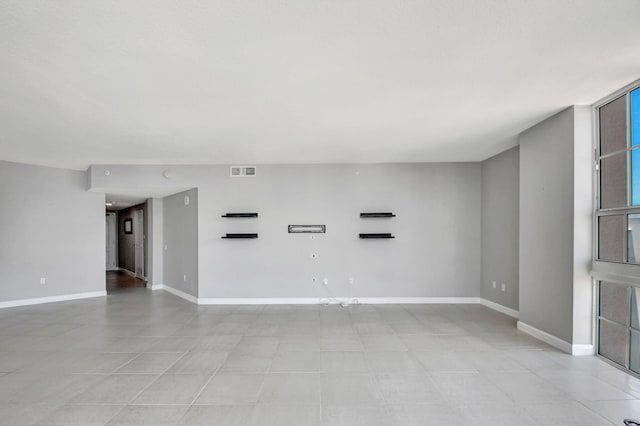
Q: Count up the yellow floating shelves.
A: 0